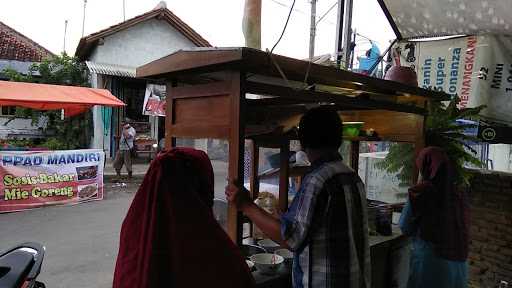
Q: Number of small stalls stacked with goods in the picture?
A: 1